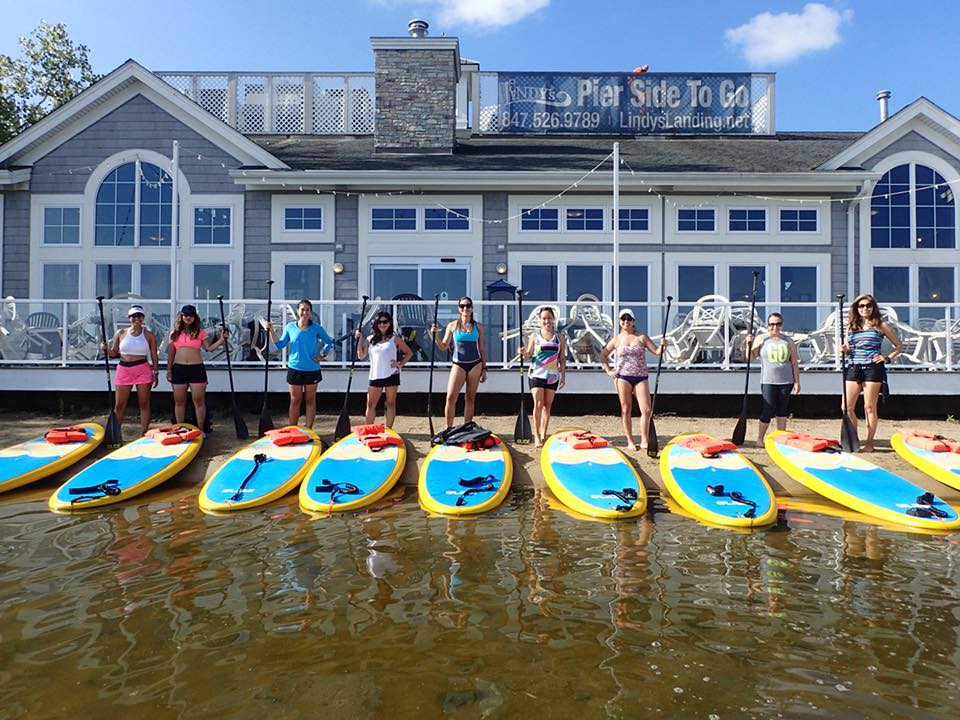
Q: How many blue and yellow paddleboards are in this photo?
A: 9